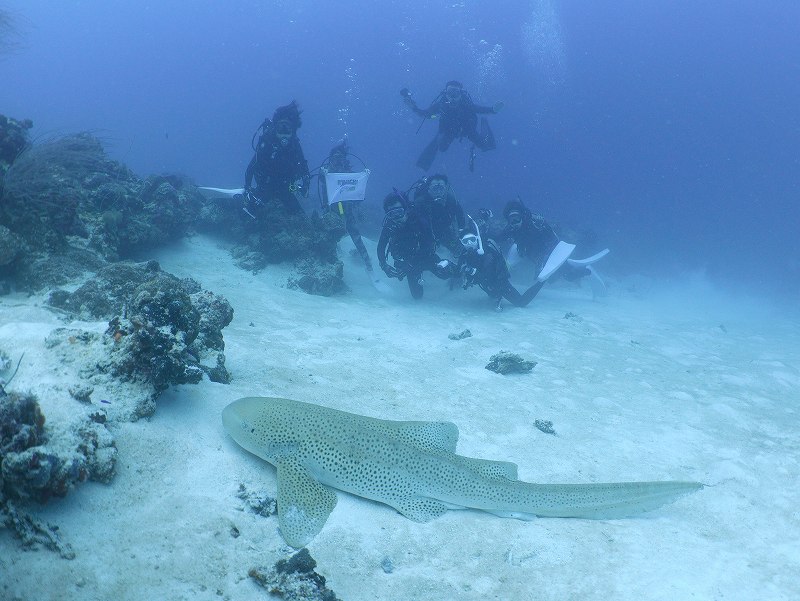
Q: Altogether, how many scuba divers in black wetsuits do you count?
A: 7